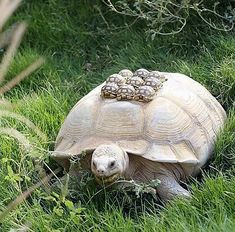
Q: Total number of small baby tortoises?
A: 9